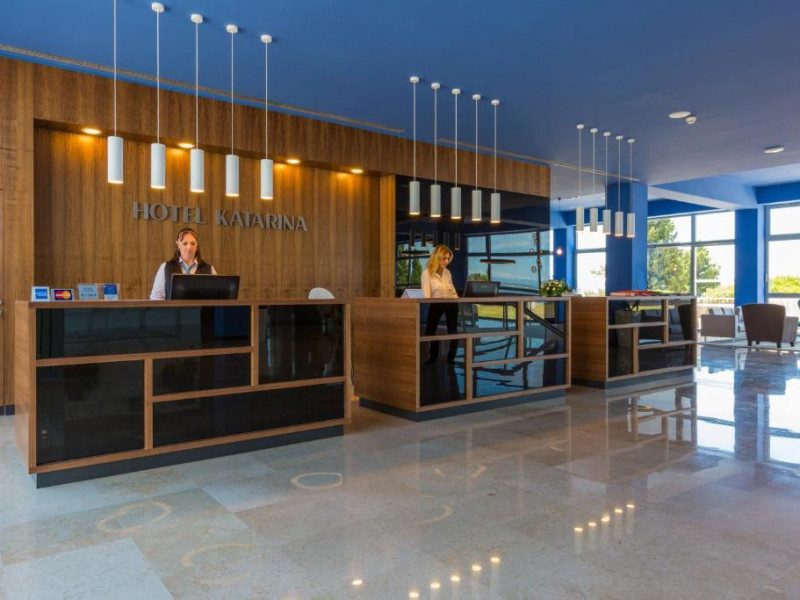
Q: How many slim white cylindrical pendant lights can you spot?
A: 15